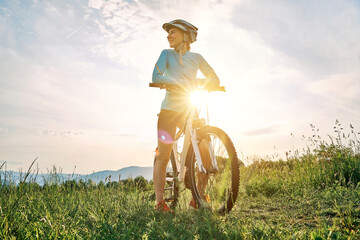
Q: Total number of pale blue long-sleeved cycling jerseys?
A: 1